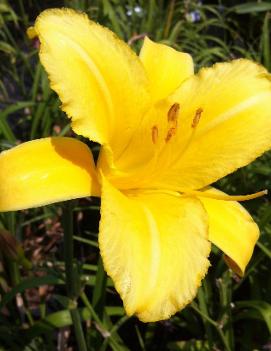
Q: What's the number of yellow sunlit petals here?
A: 6